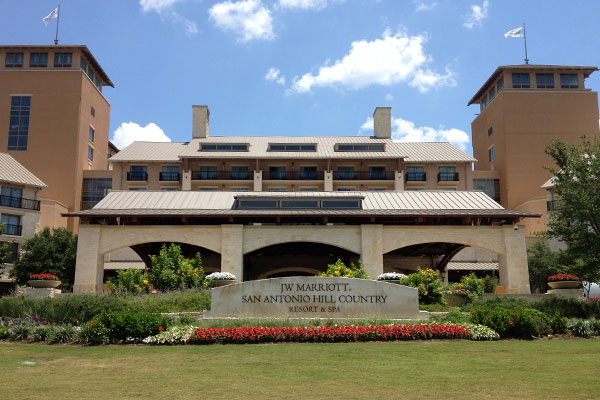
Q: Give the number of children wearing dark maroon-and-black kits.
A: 0